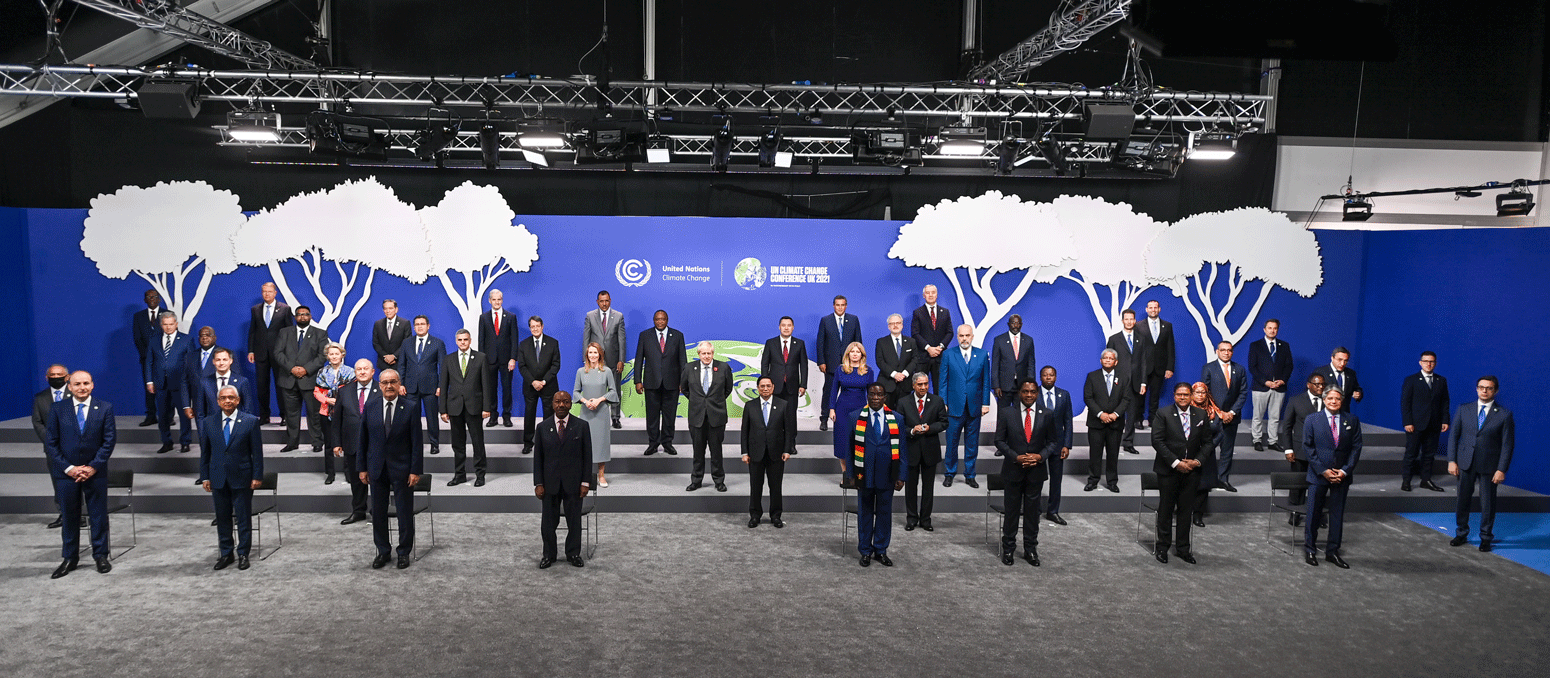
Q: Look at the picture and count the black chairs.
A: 8